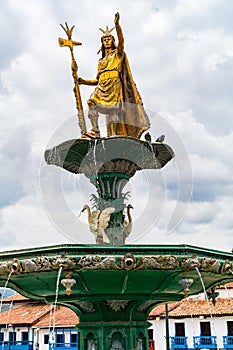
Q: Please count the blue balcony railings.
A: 5